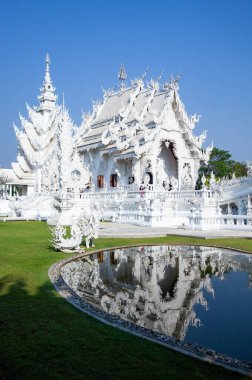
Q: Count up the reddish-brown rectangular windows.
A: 2